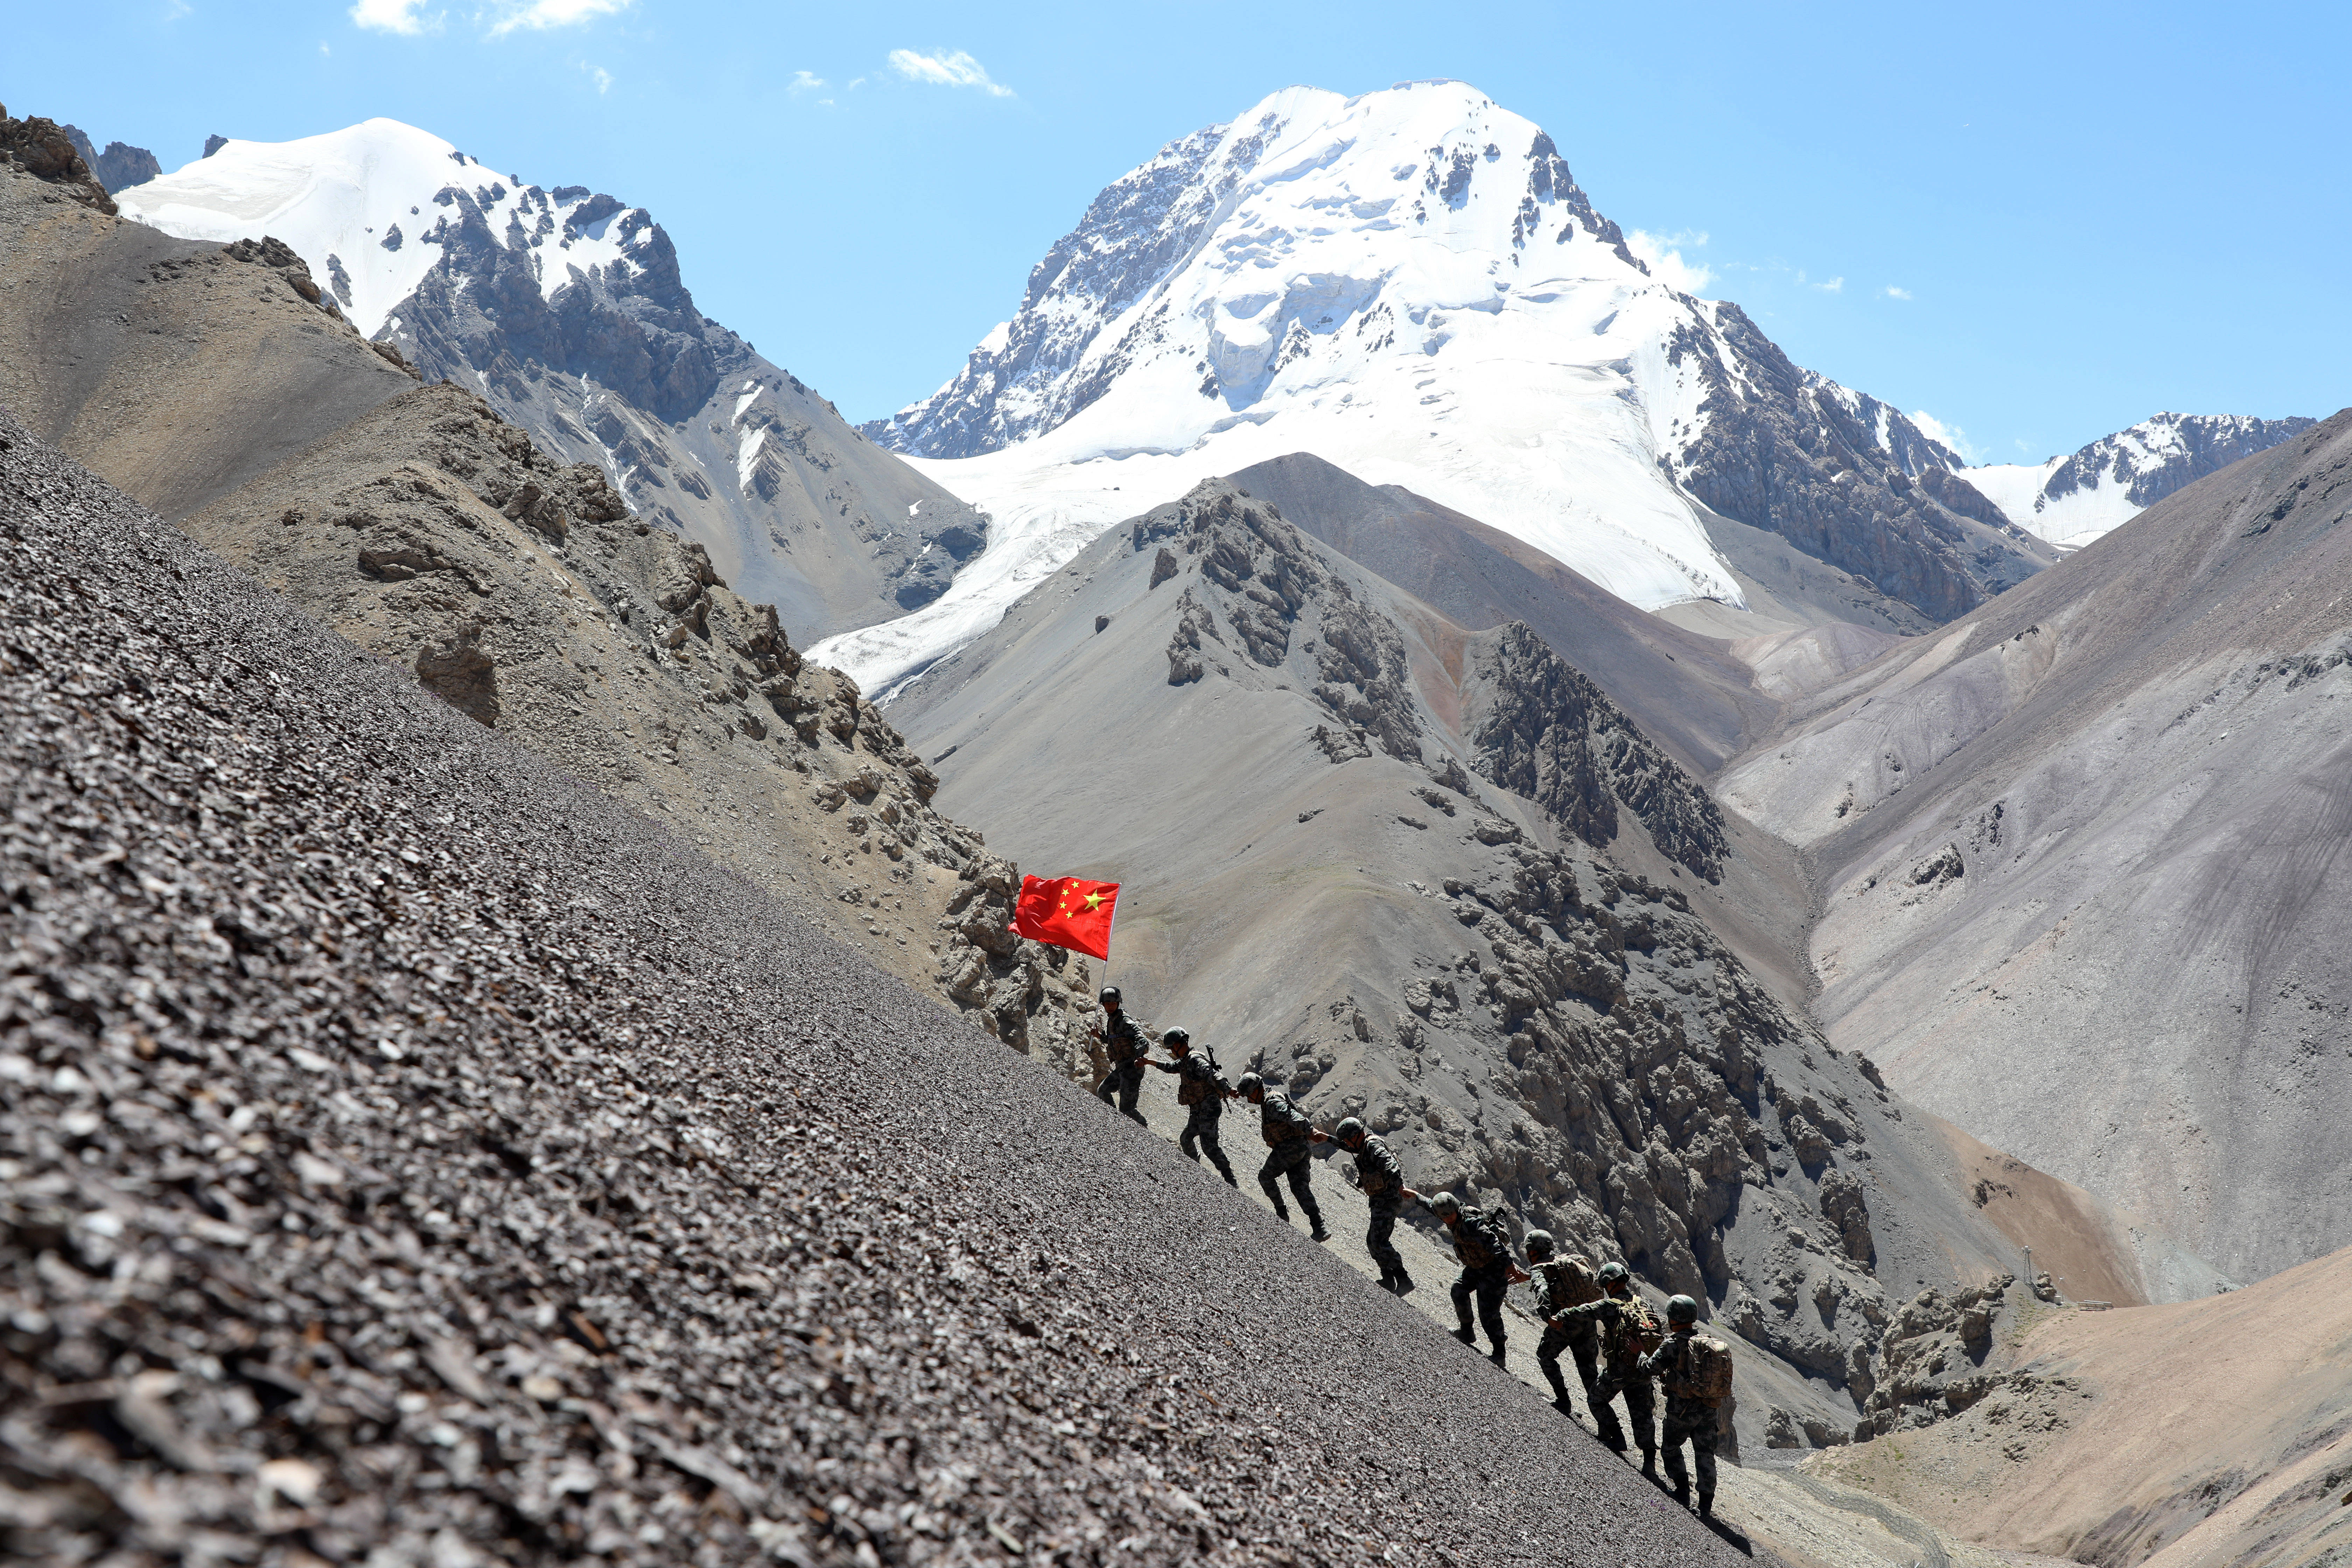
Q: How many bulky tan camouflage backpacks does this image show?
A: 3